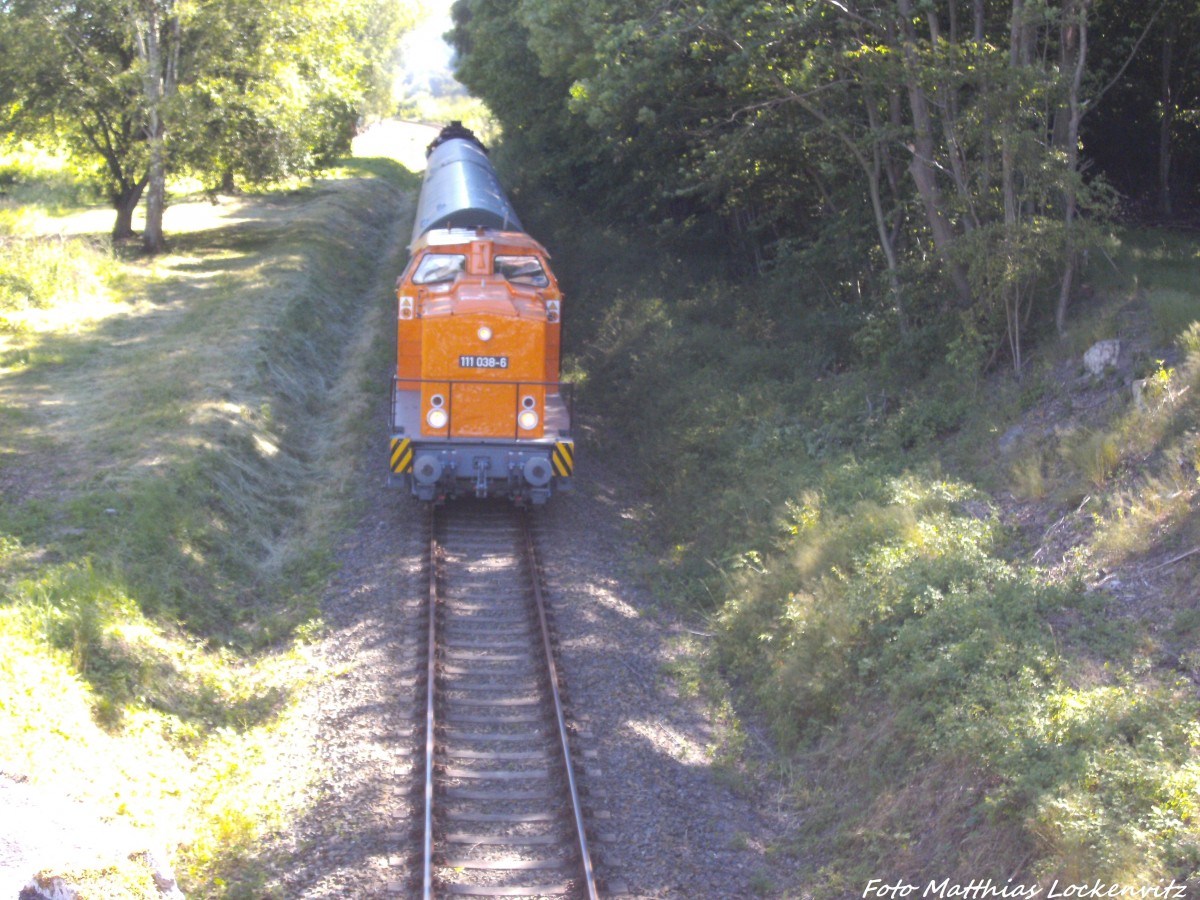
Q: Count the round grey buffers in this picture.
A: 2